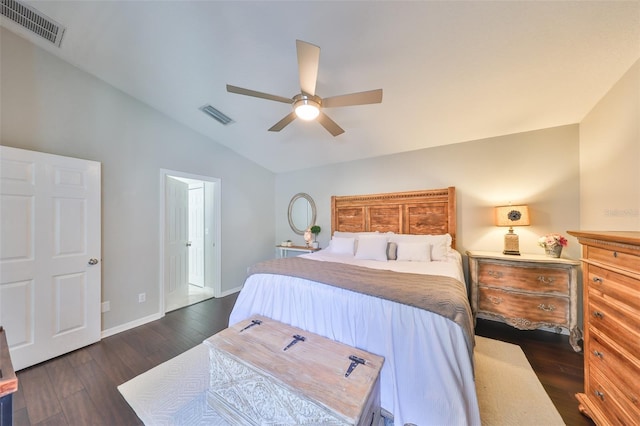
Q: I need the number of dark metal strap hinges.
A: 3